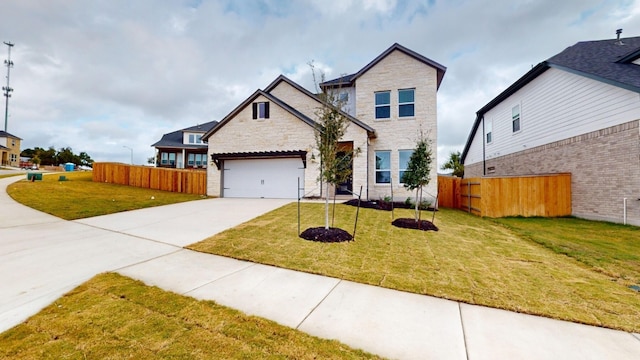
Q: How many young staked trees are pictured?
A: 2